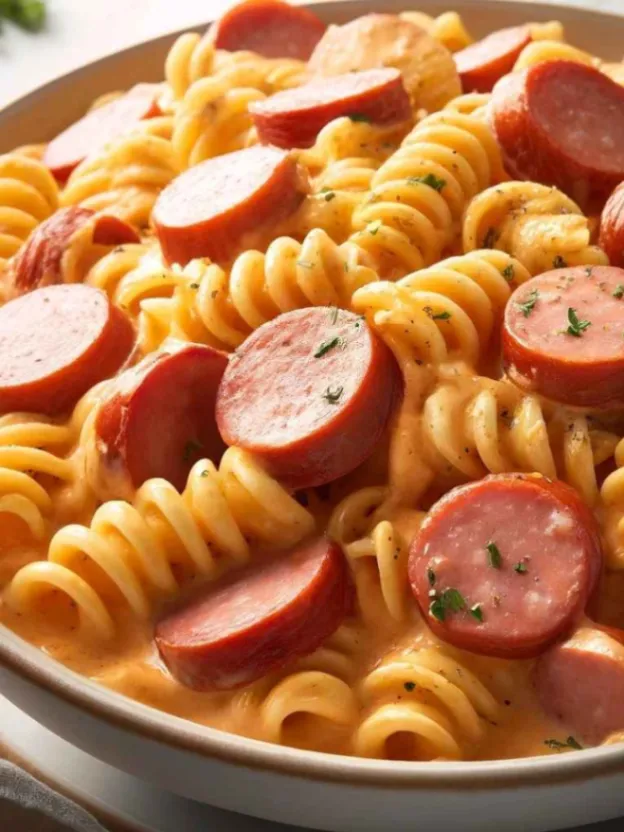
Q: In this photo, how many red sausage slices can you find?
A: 15